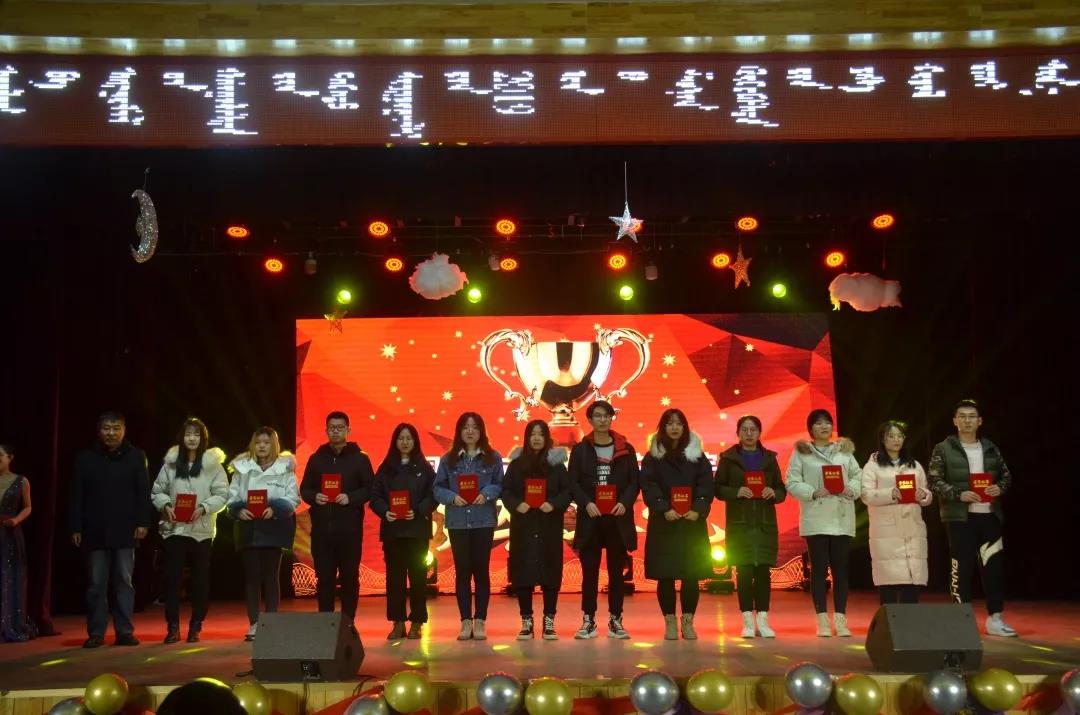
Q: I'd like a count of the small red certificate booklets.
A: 12